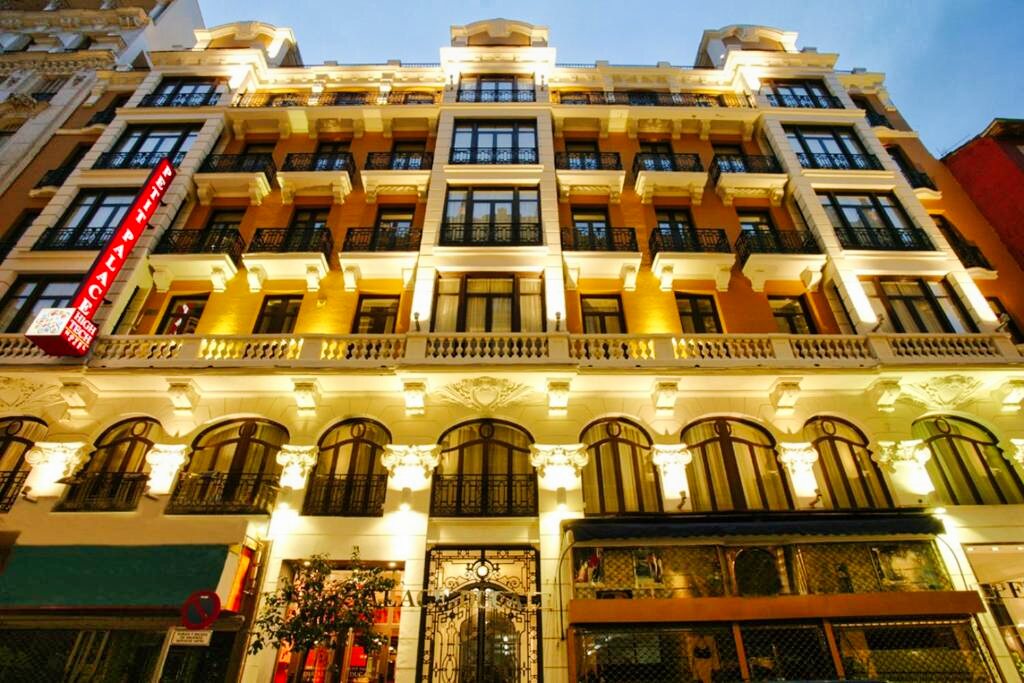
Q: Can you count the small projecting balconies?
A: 12